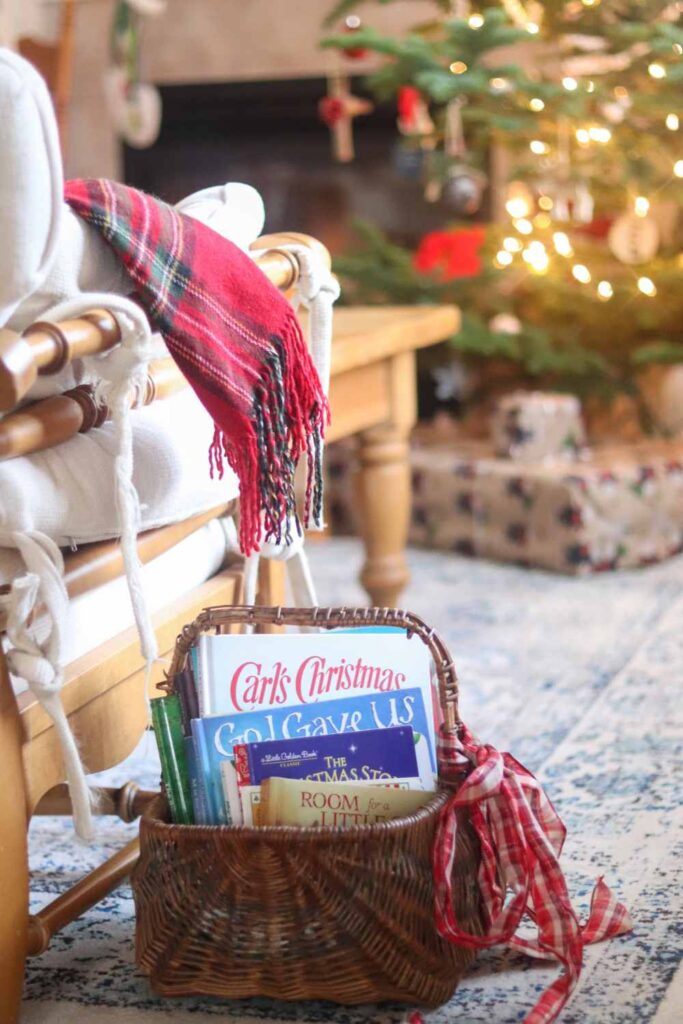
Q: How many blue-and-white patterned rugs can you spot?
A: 1